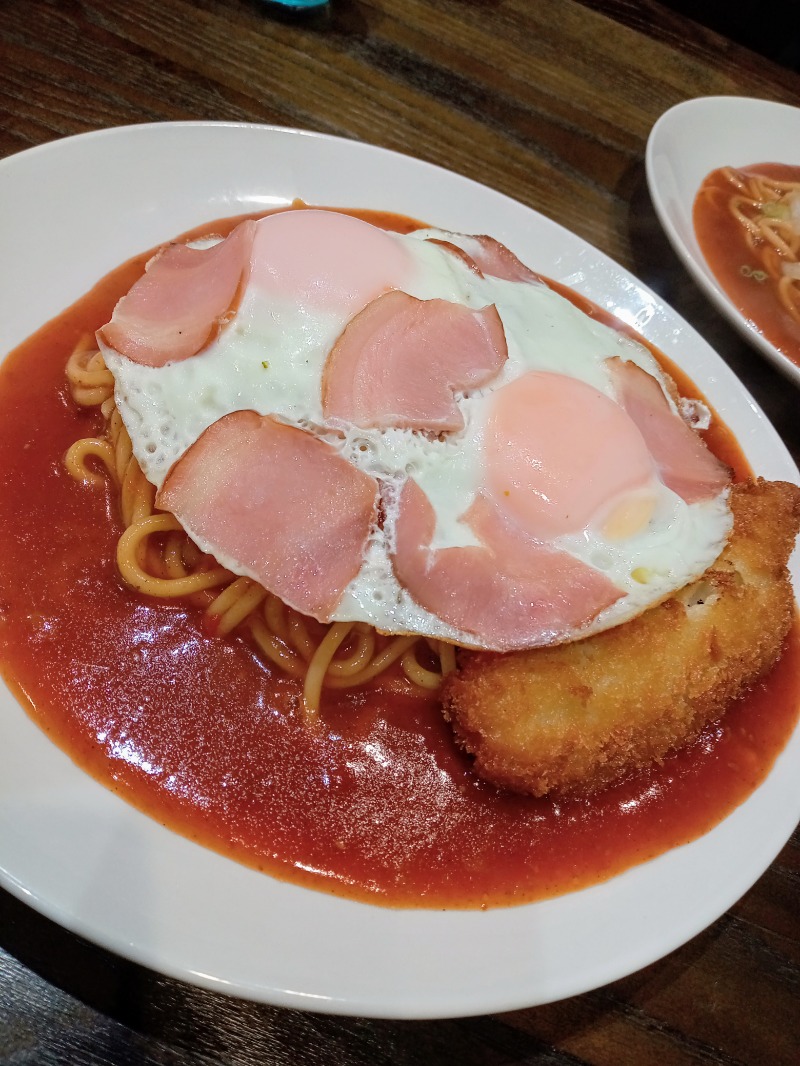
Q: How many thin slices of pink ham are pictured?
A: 6